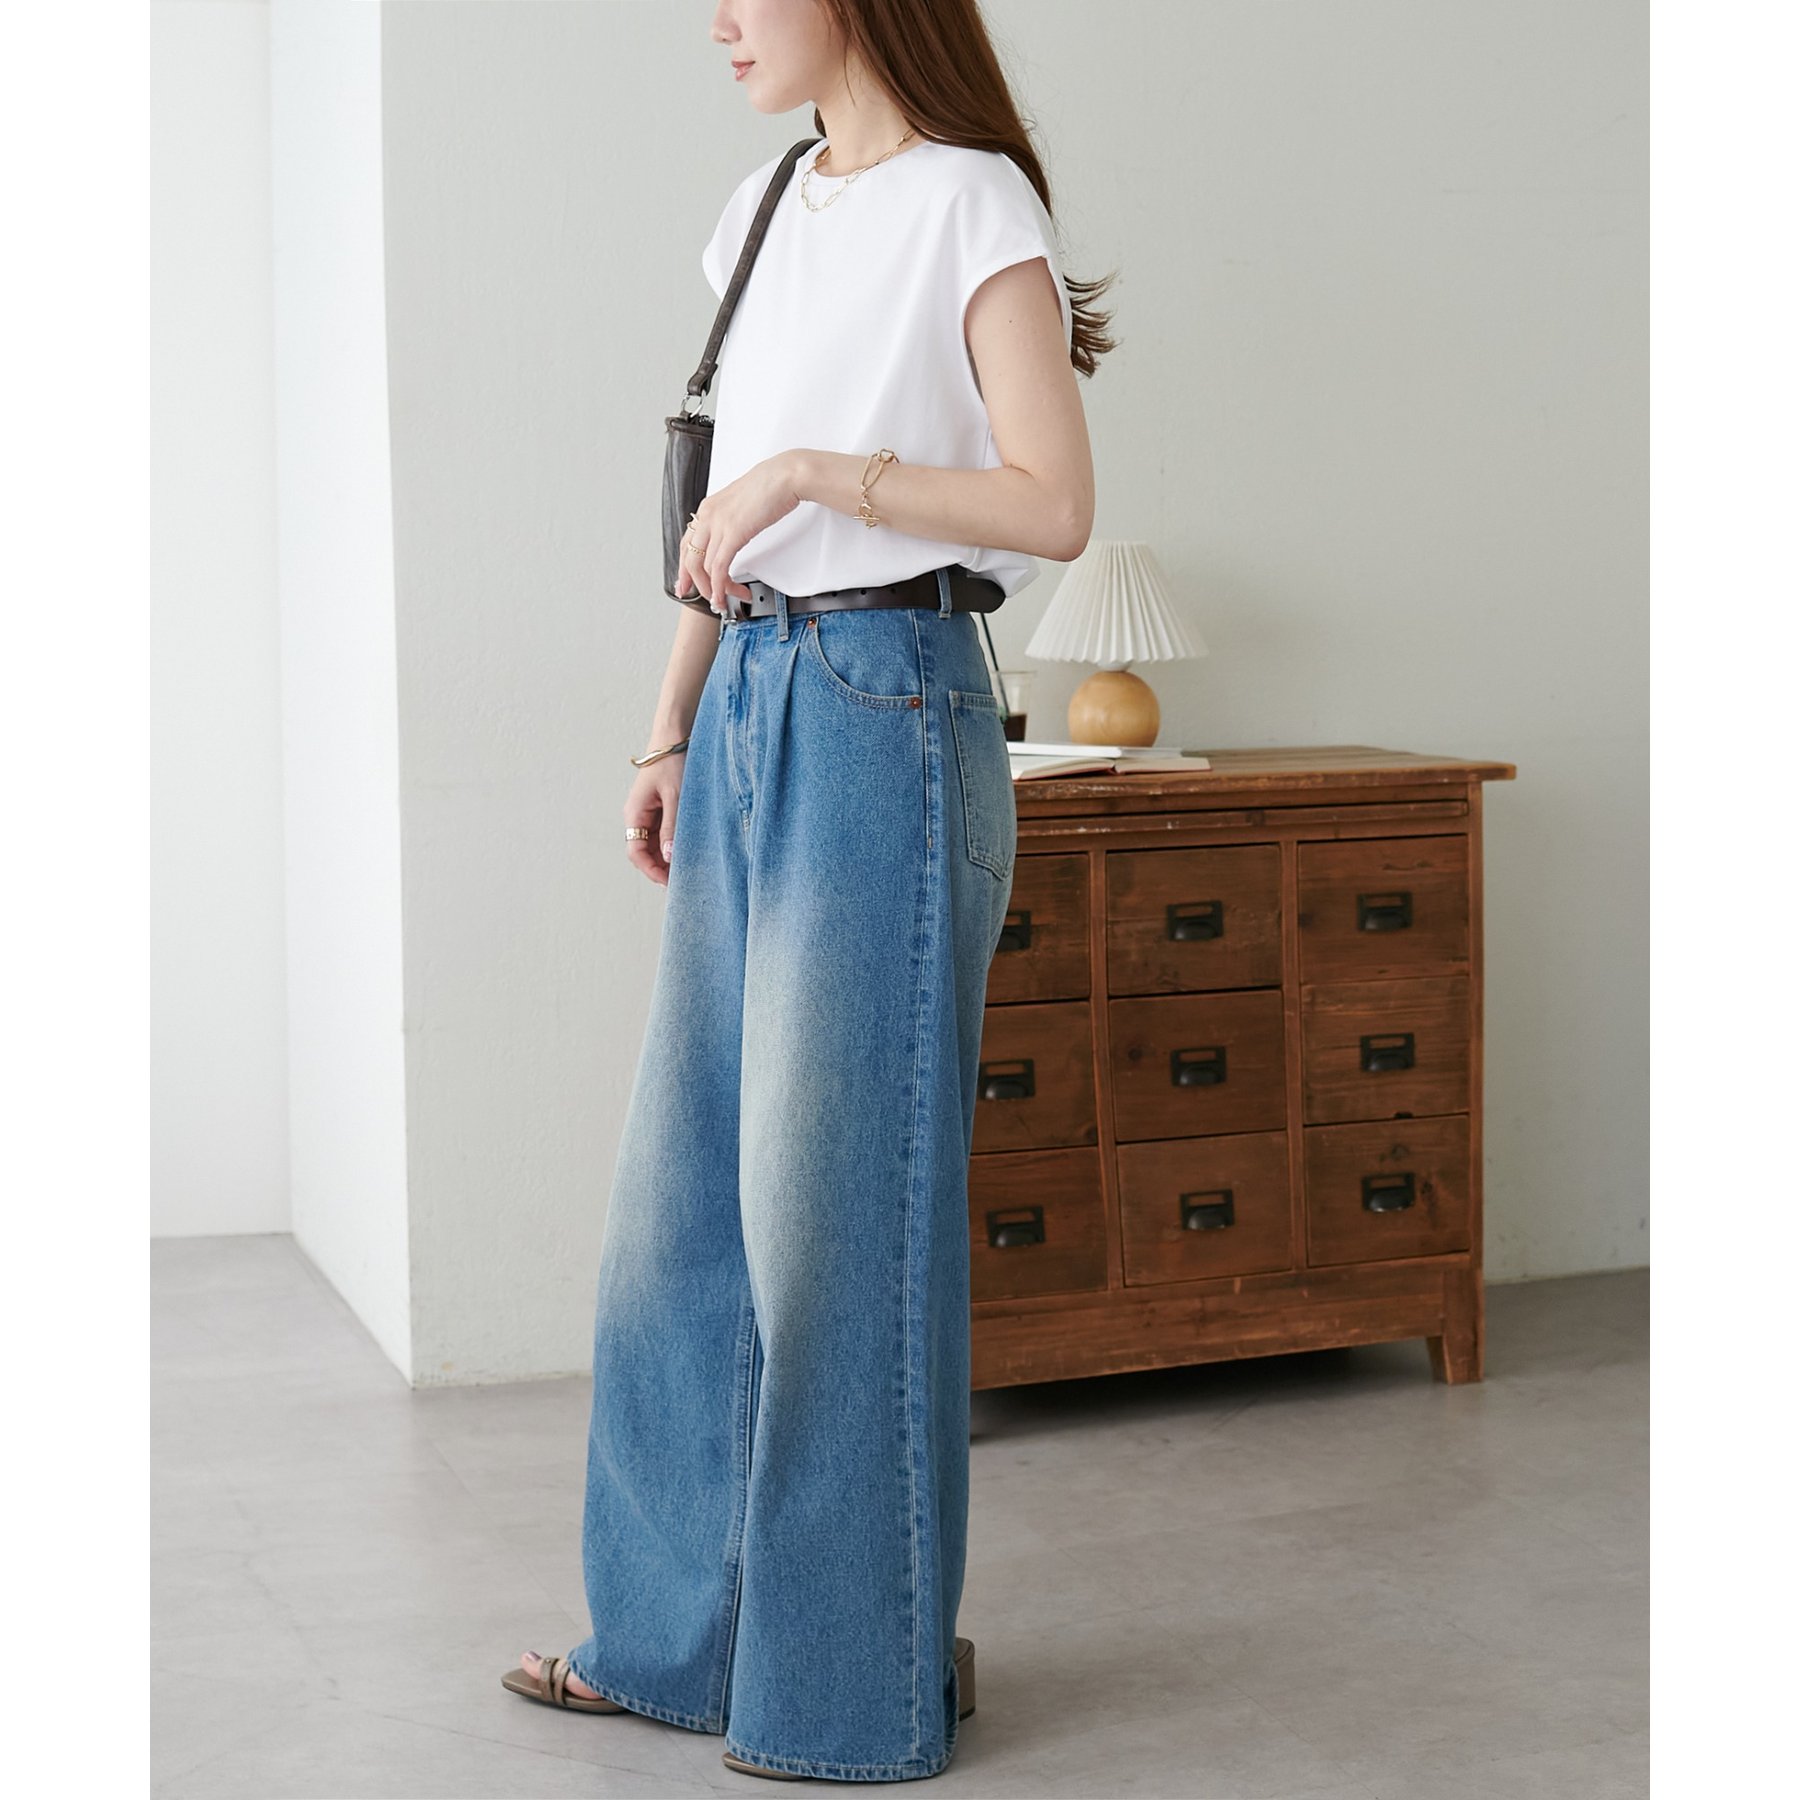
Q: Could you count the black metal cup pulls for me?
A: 9